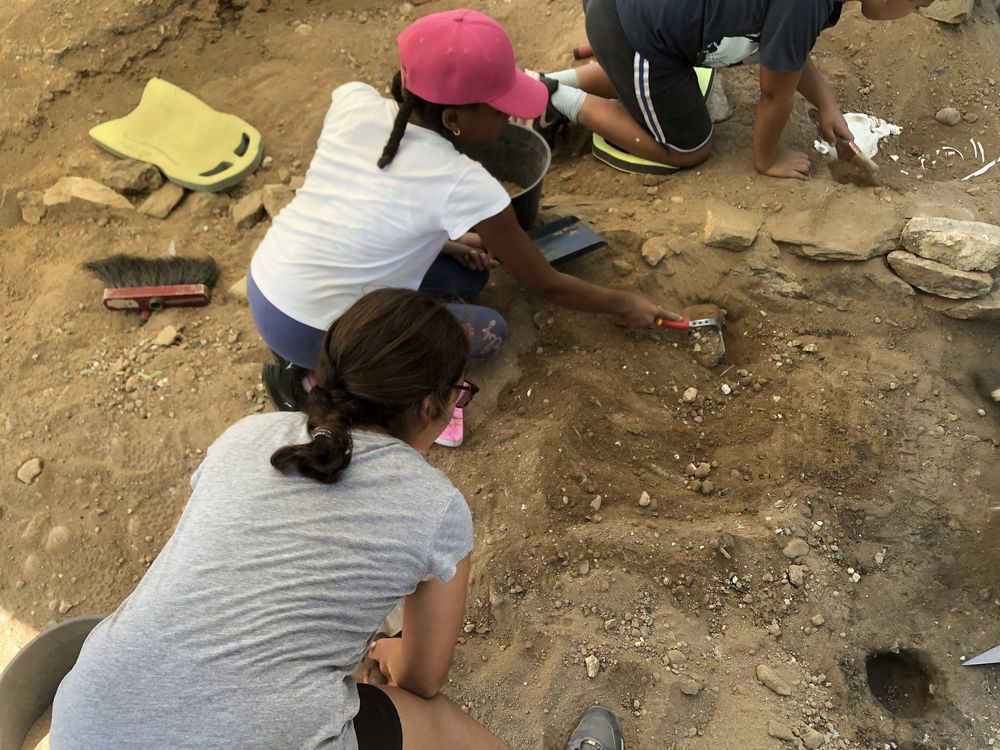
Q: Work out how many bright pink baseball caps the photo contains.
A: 1